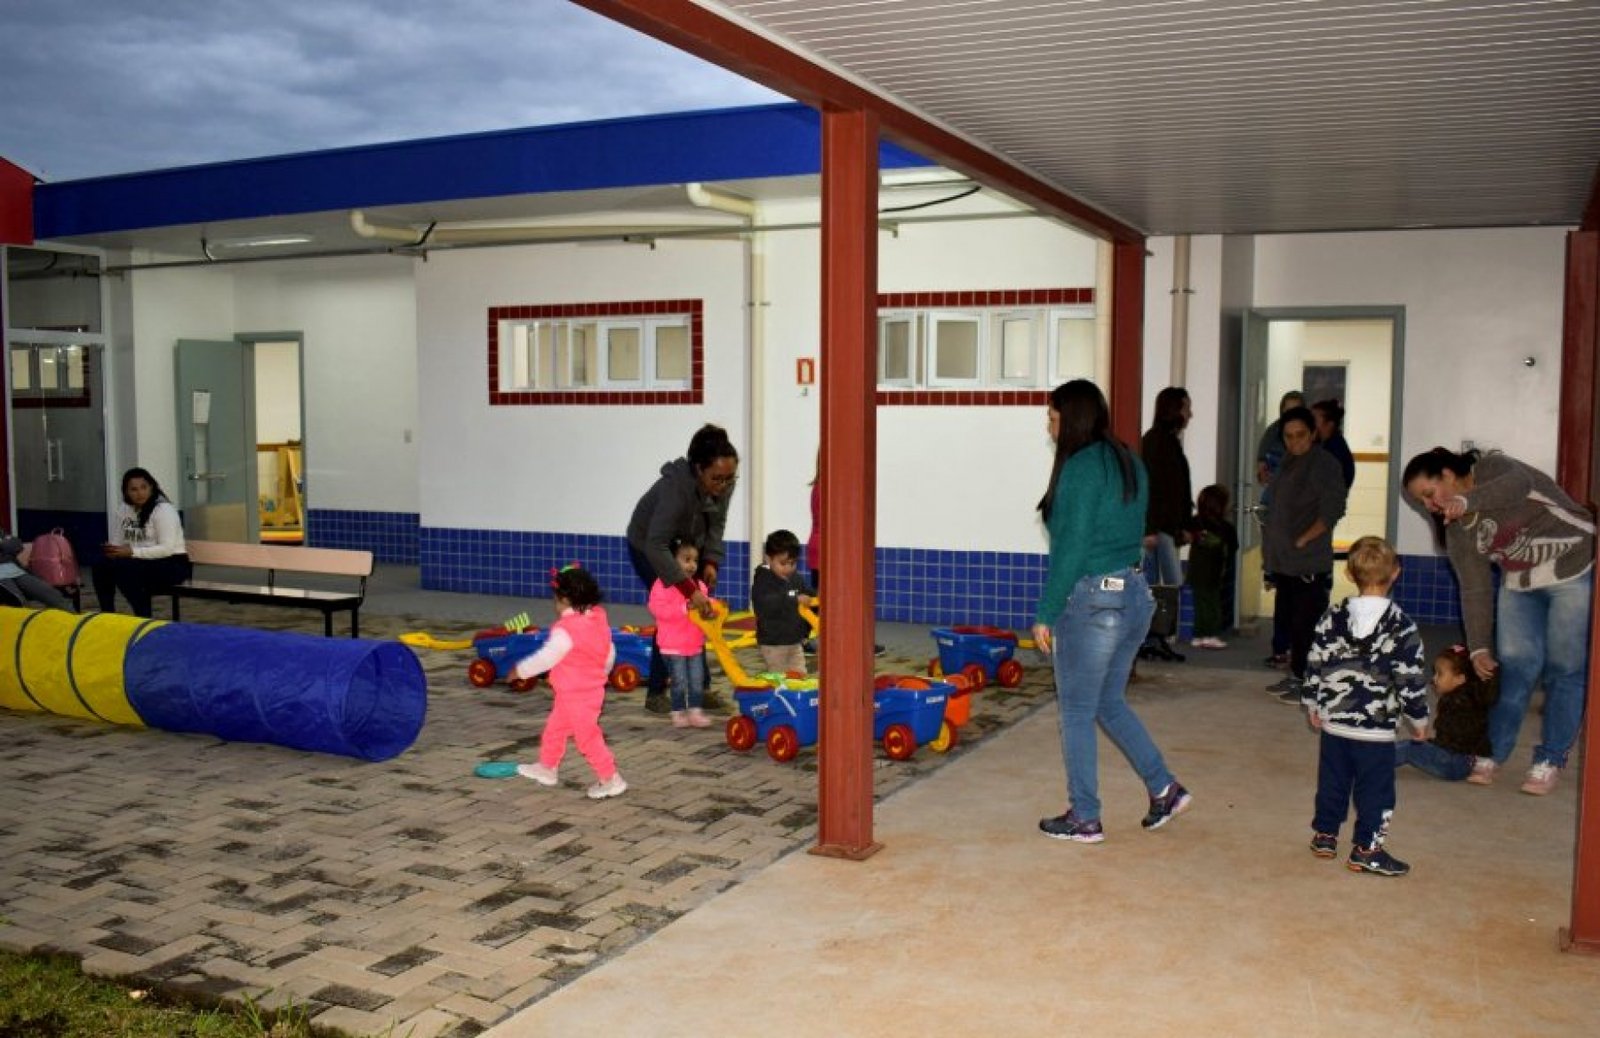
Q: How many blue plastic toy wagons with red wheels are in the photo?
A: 5